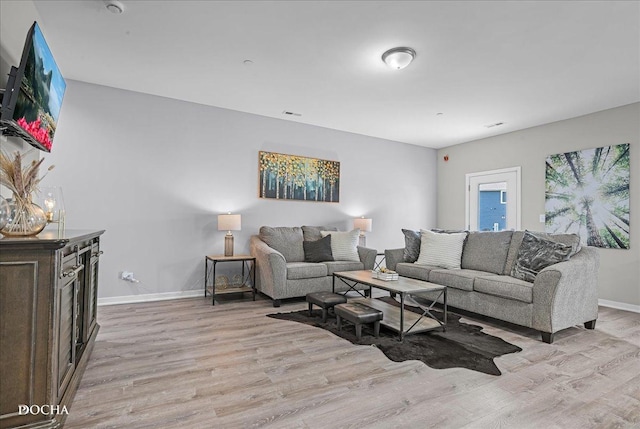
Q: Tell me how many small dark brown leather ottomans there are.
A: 2